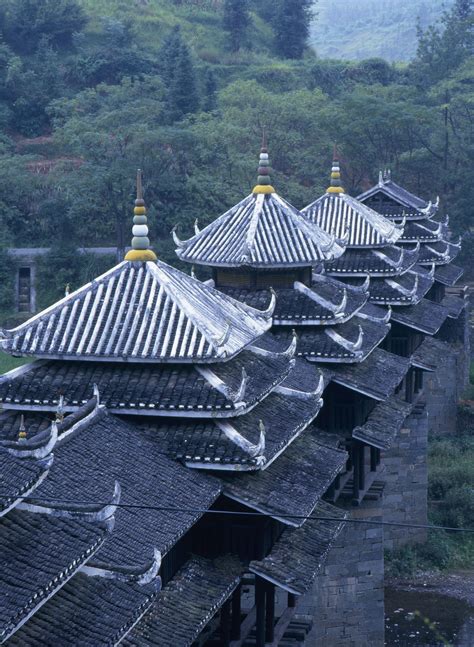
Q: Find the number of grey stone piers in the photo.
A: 3